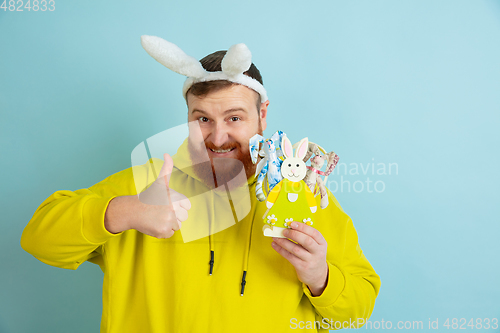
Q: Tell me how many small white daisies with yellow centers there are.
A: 3